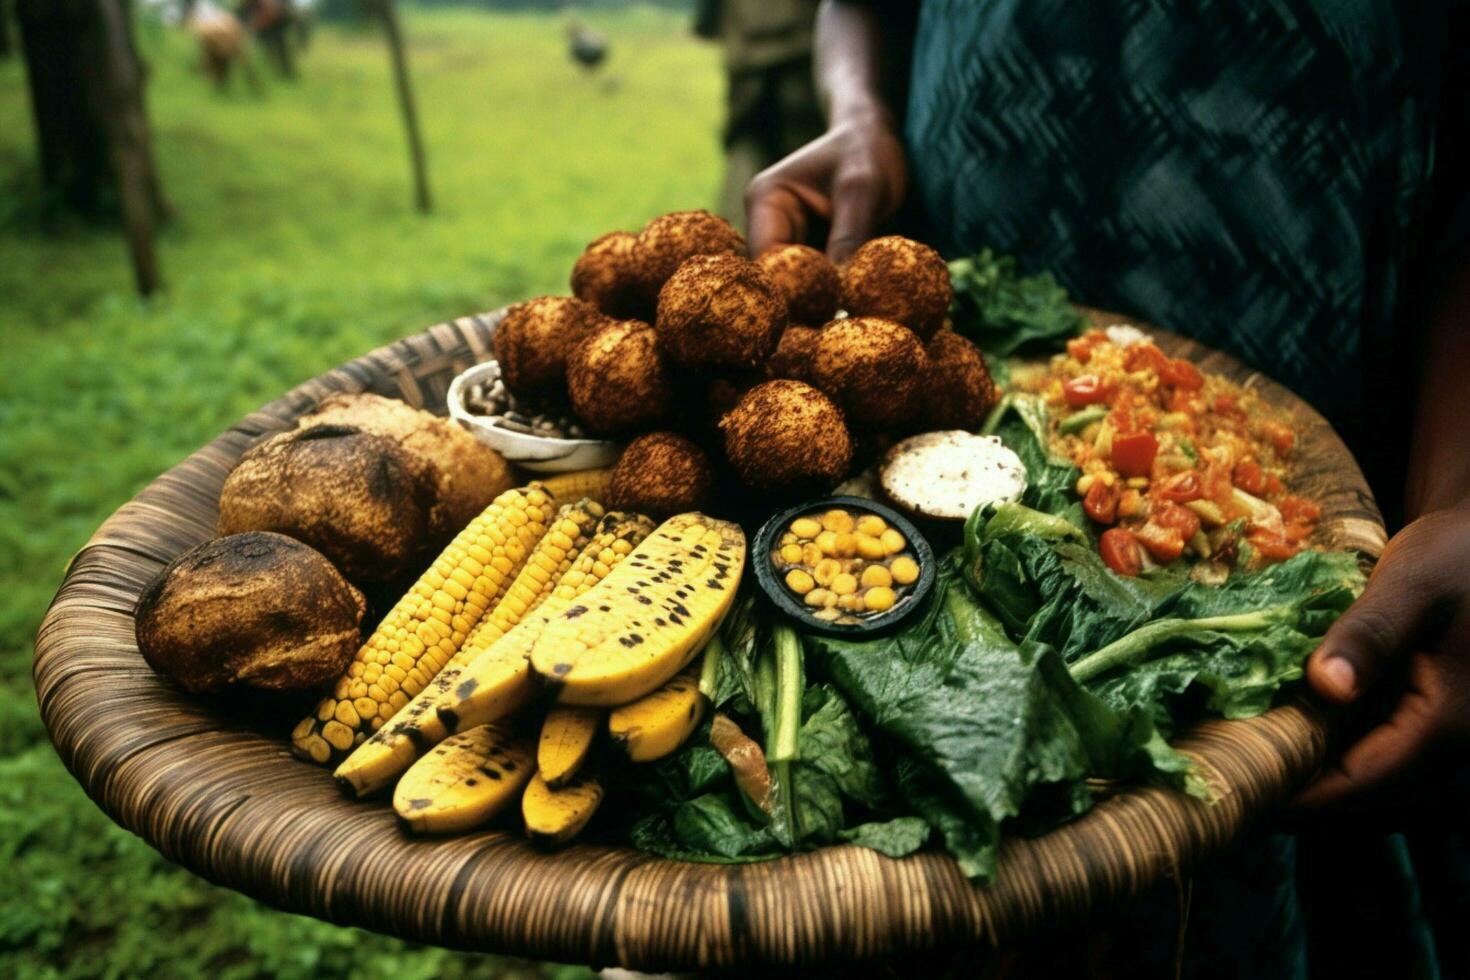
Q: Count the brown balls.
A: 12